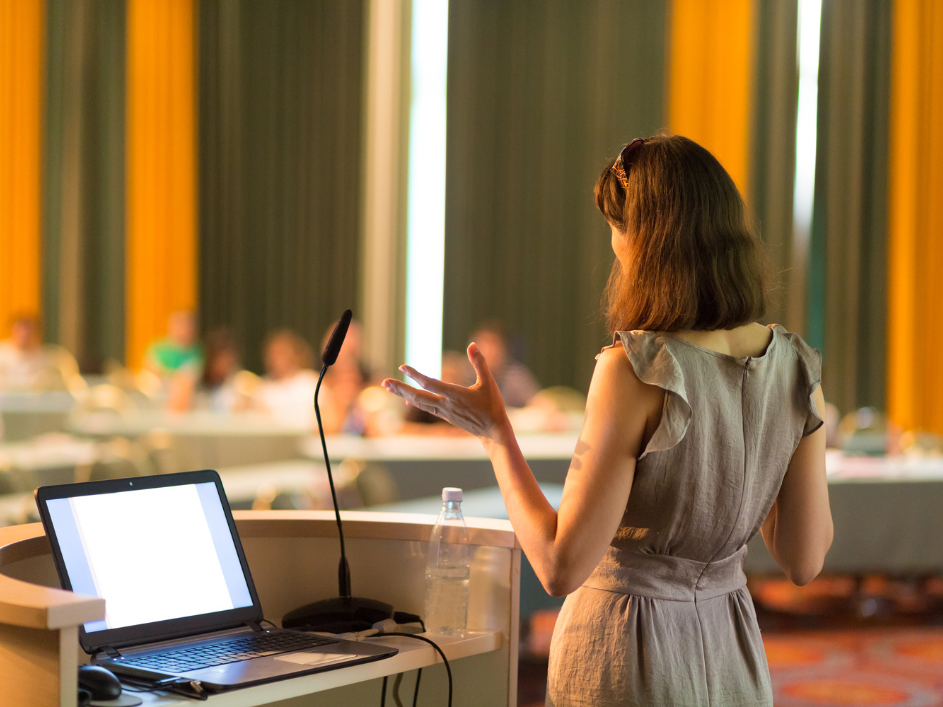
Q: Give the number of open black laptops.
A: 1